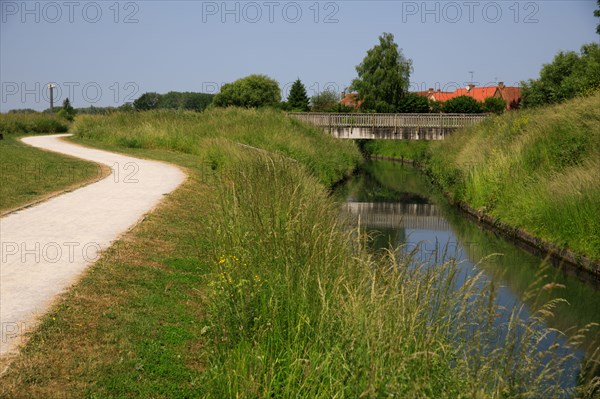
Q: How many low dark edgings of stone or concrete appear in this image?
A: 1